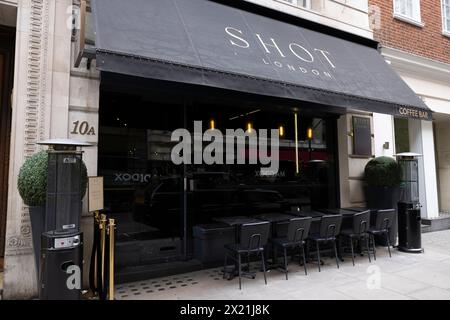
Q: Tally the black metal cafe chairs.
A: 5